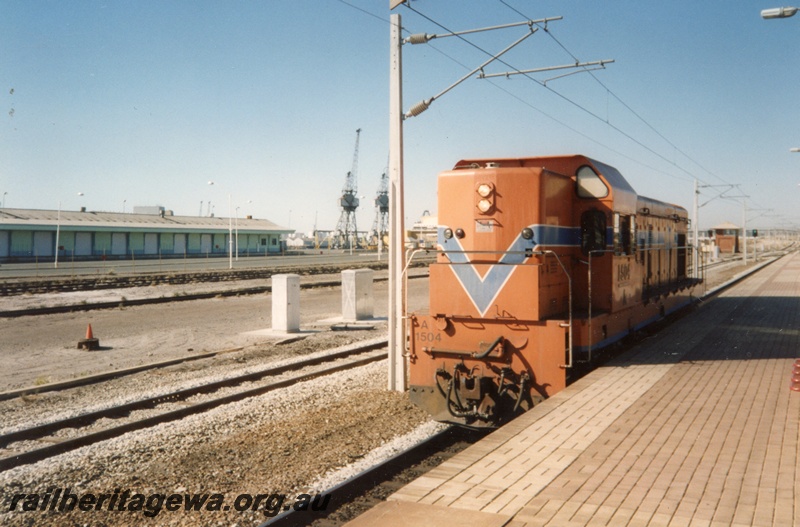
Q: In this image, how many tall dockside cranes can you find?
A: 2